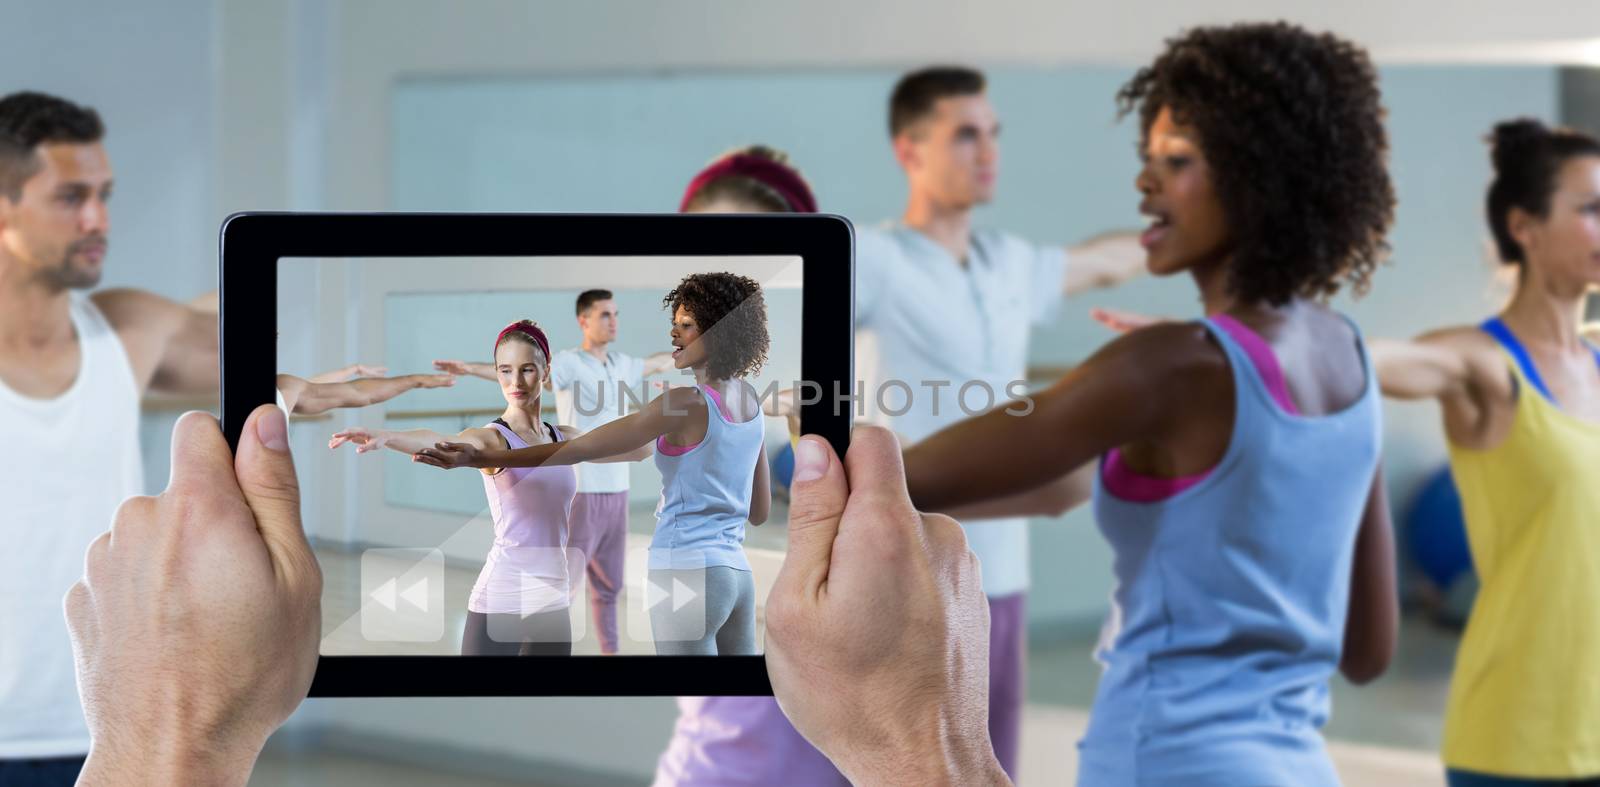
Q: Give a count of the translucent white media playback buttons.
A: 3